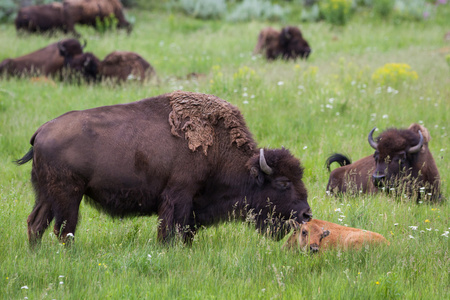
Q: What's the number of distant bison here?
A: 5